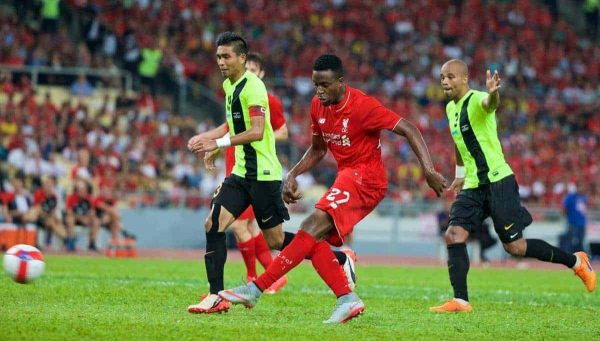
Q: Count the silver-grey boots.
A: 2